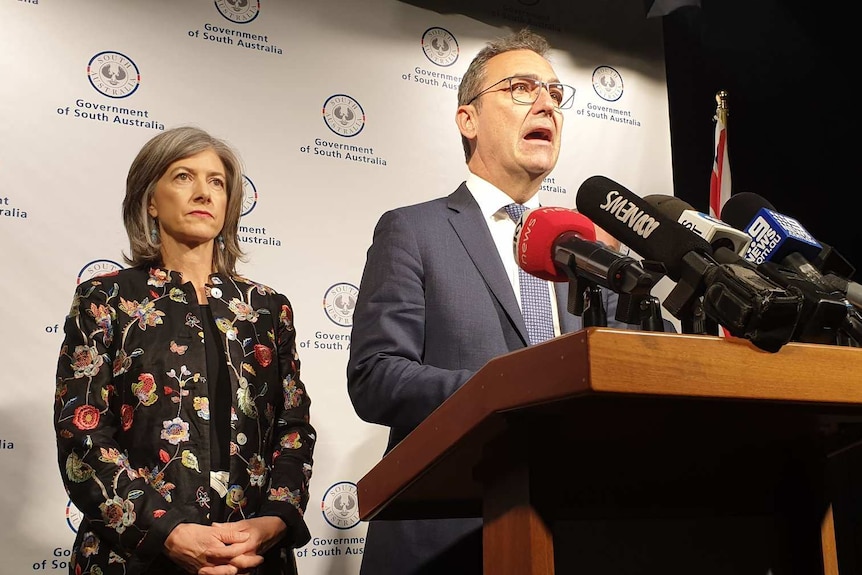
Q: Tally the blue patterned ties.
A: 1